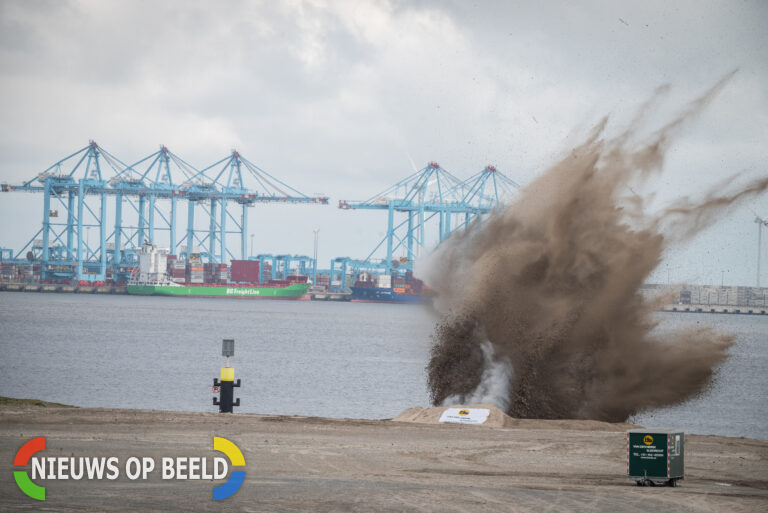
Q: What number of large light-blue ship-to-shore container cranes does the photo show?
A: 5